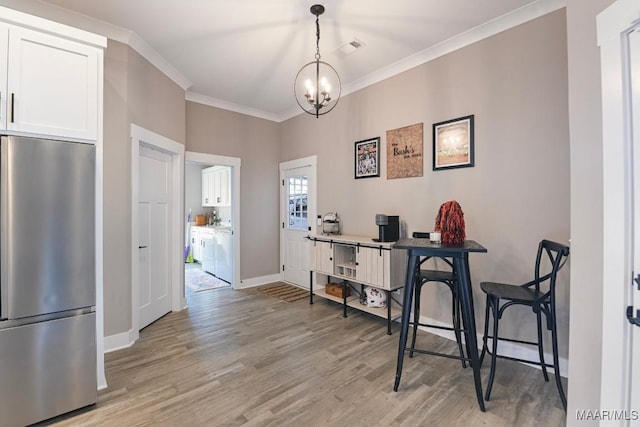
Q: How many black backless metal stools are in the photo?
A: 0